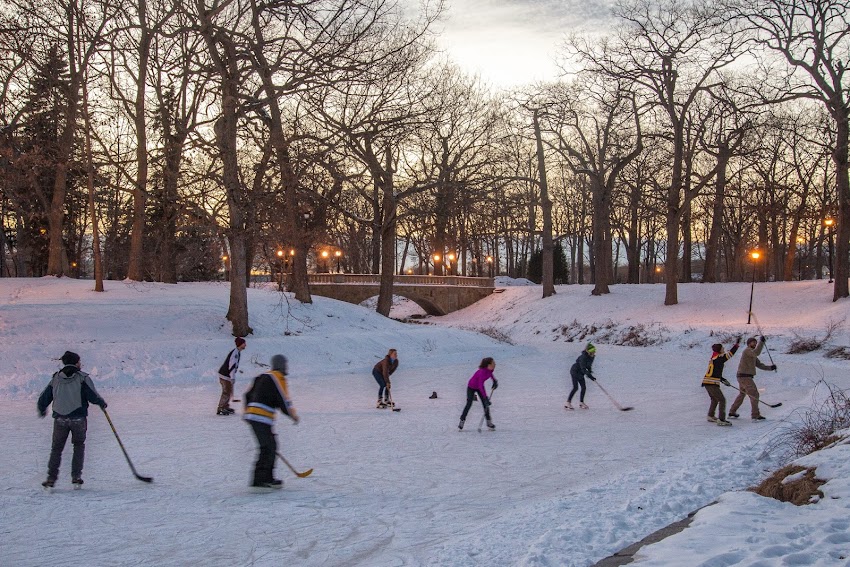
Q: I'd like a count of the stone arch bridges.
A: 1